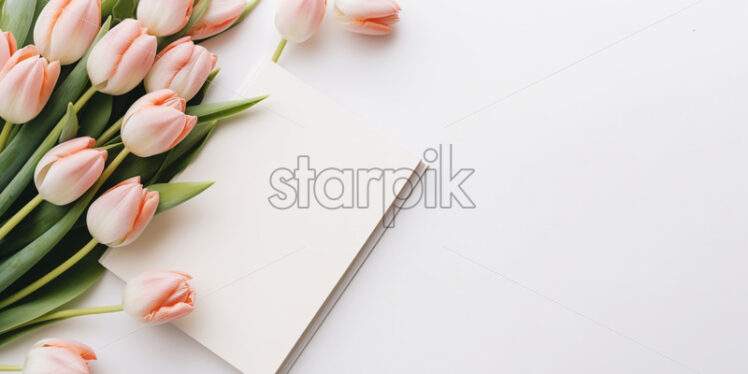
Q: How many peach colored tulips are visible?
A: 14